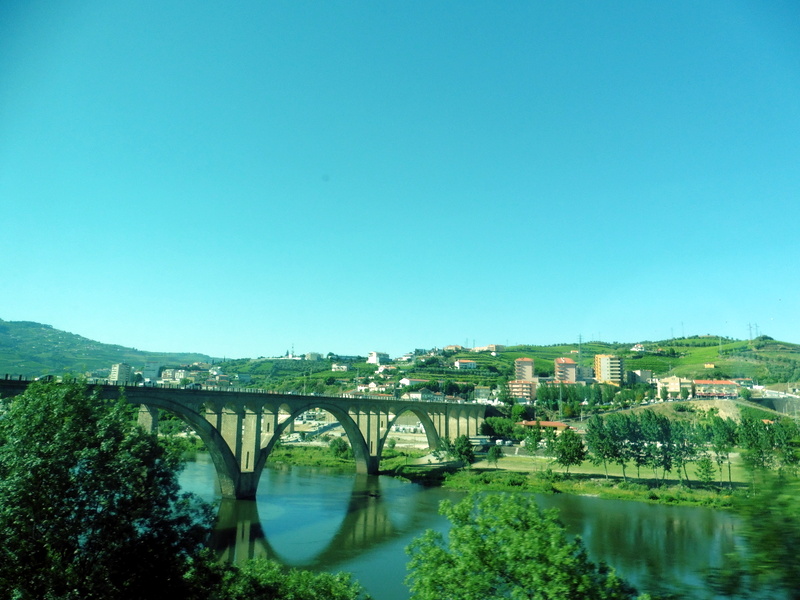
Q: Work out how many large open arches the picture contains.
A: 3